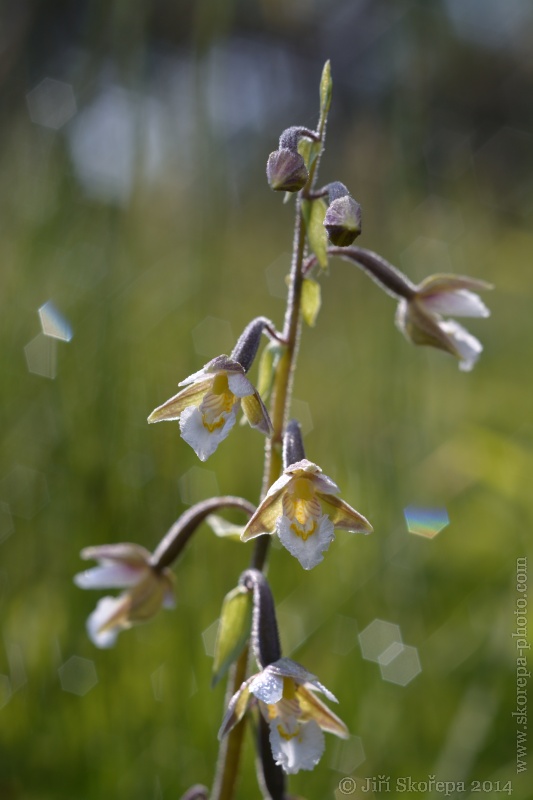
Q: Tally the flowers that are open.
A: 5